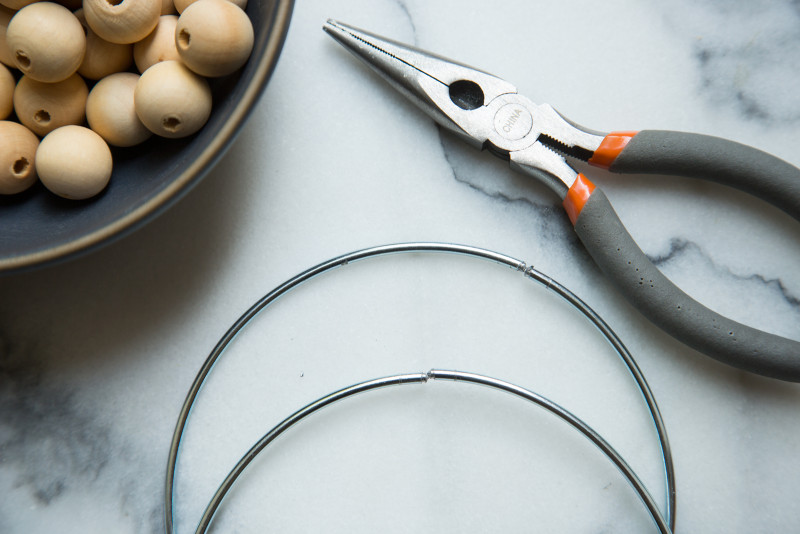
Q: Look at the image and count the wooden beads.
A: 15